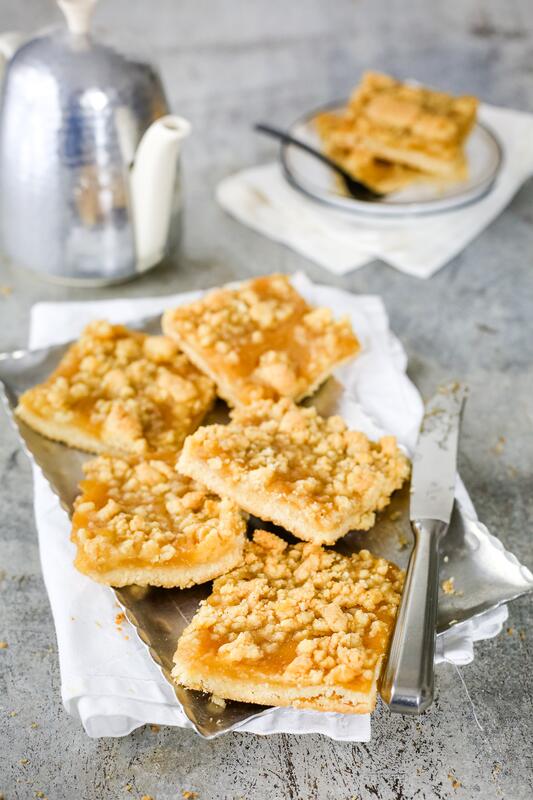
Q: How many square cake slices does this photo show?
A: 7